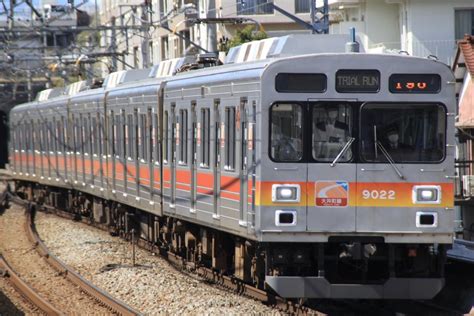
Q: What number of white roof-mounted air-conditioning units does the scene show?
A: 5